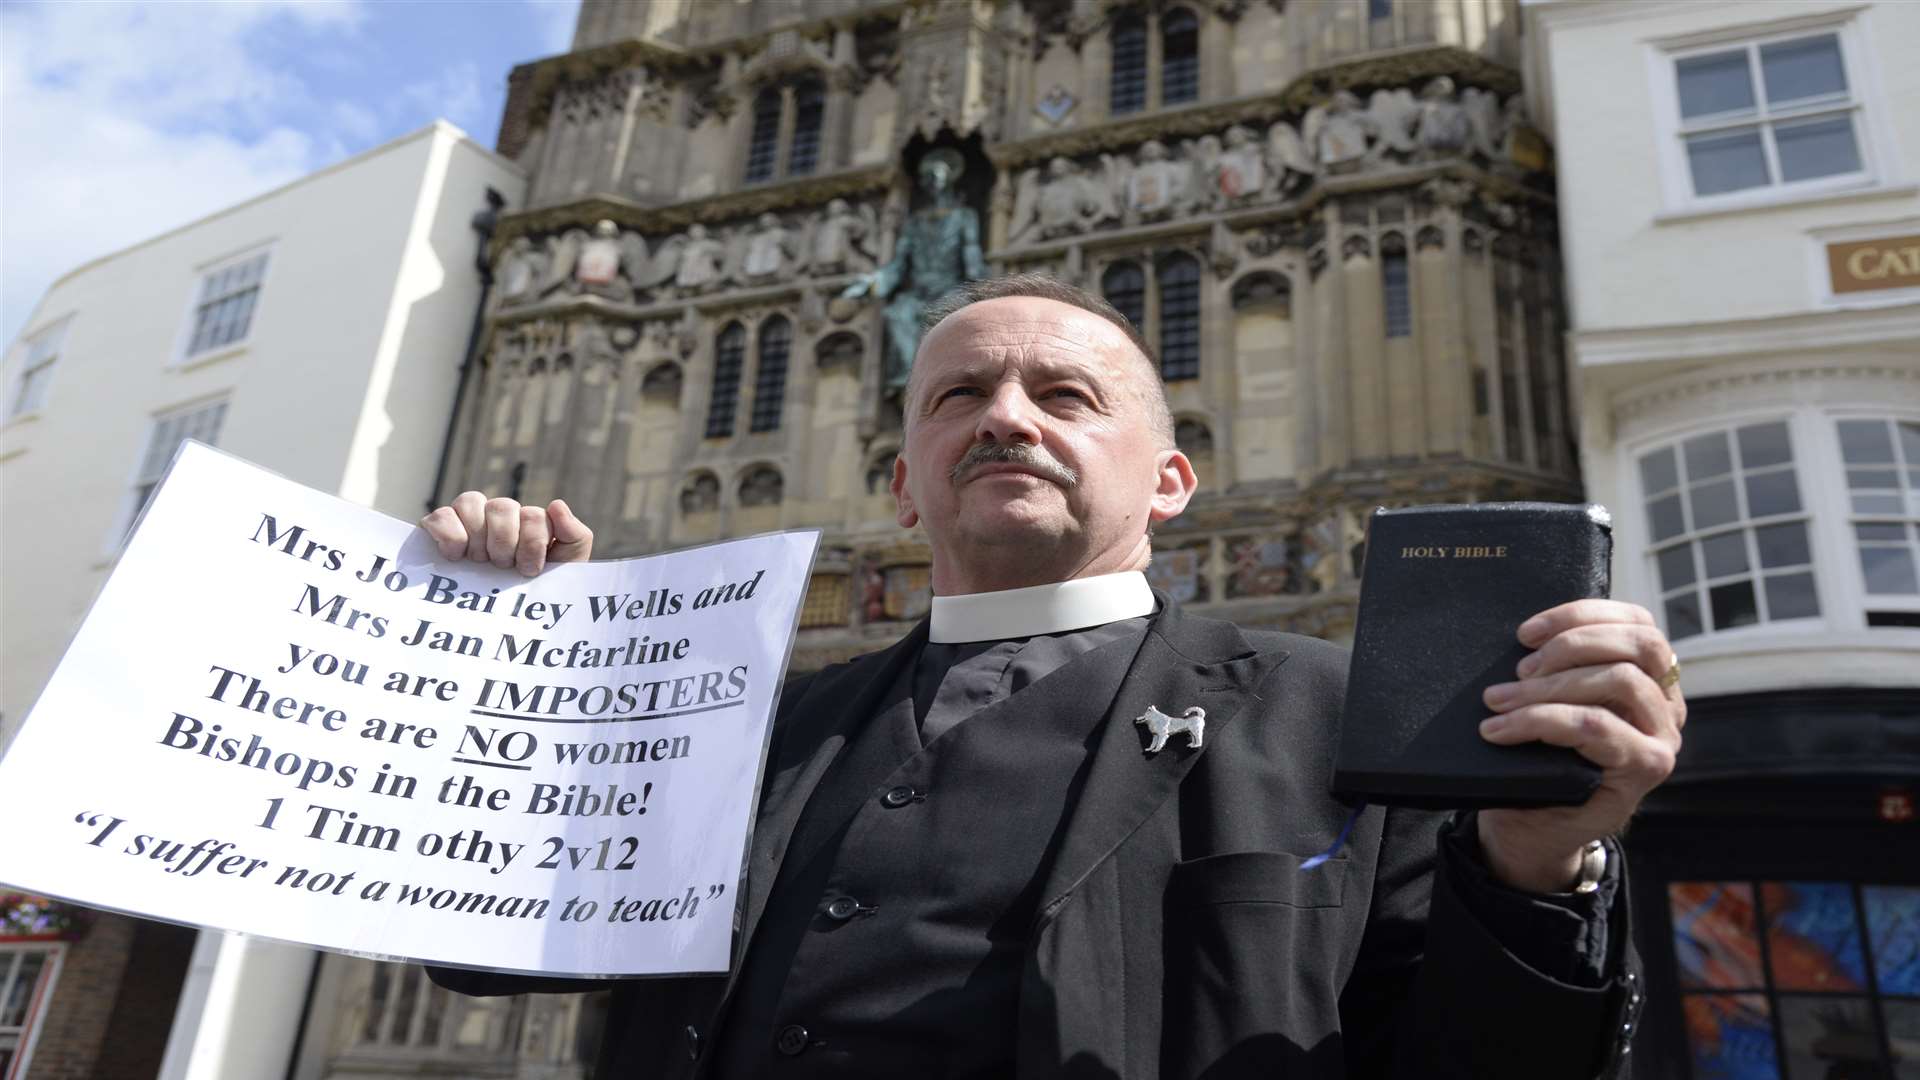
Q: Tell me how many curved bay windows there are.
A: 1